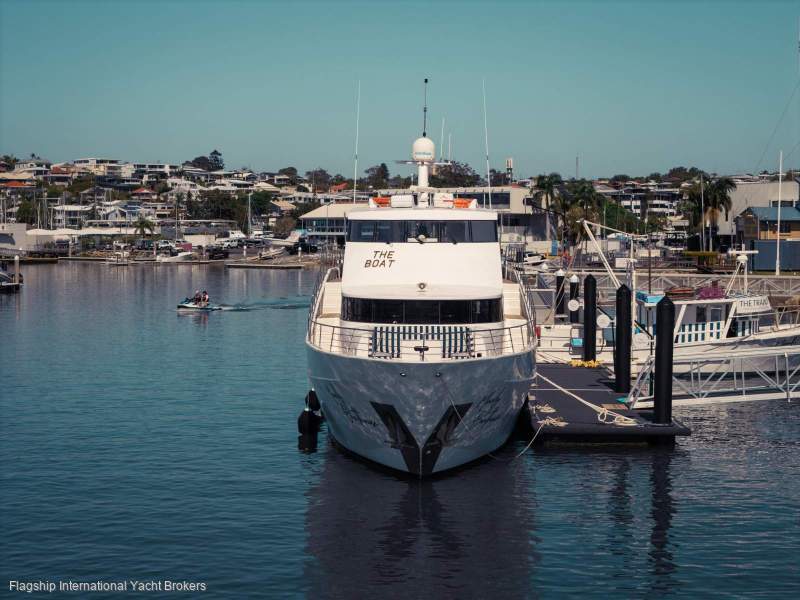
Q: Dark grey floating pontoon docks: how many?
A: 1